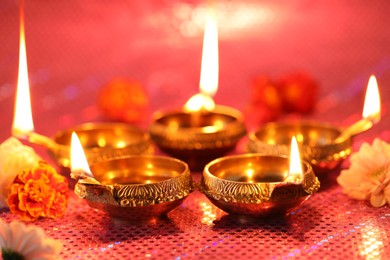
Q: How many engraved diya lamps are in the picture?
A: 5